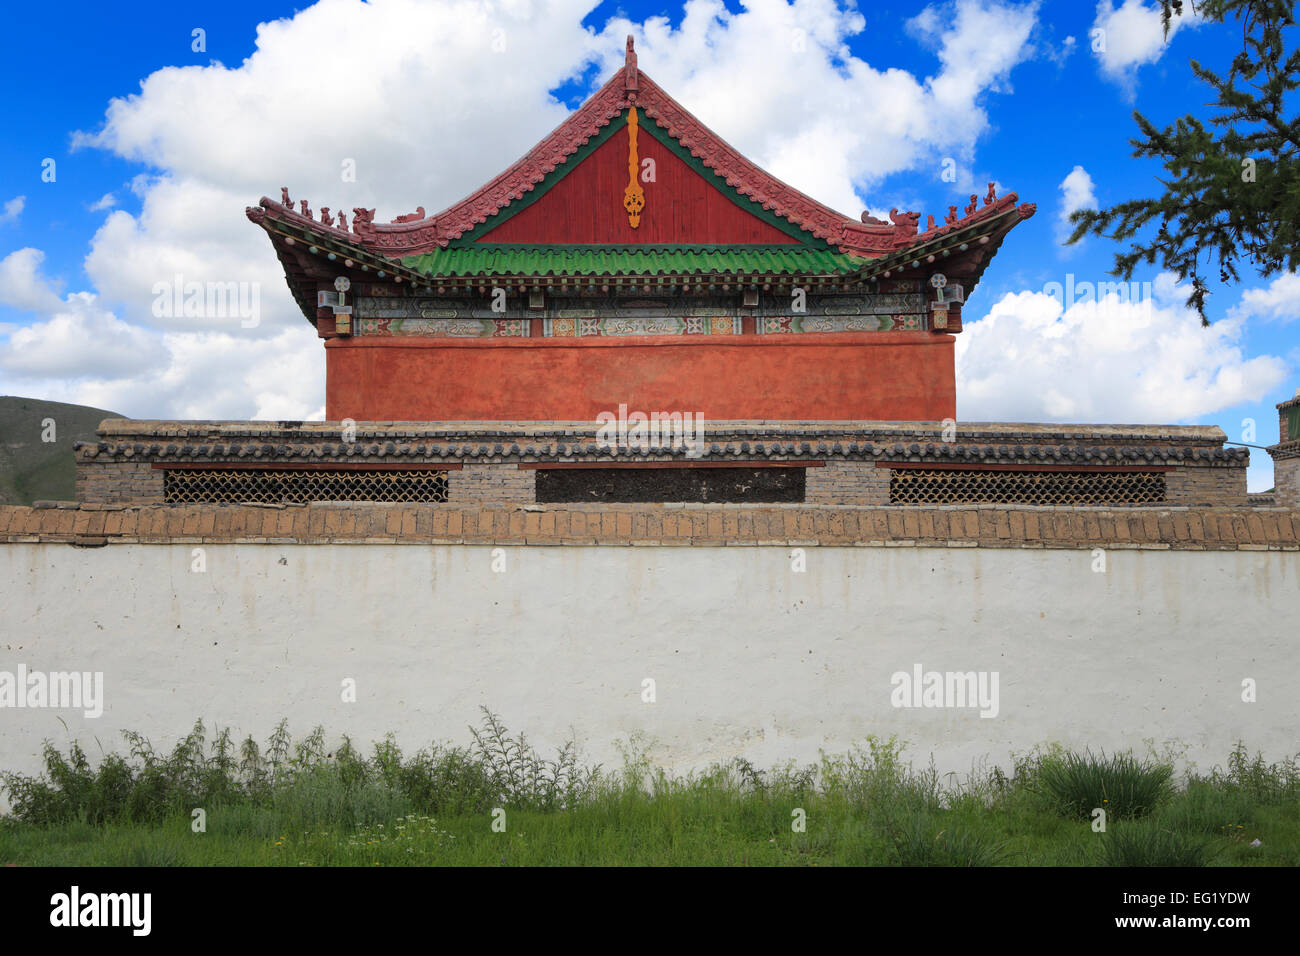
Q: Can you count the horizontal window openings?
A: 3